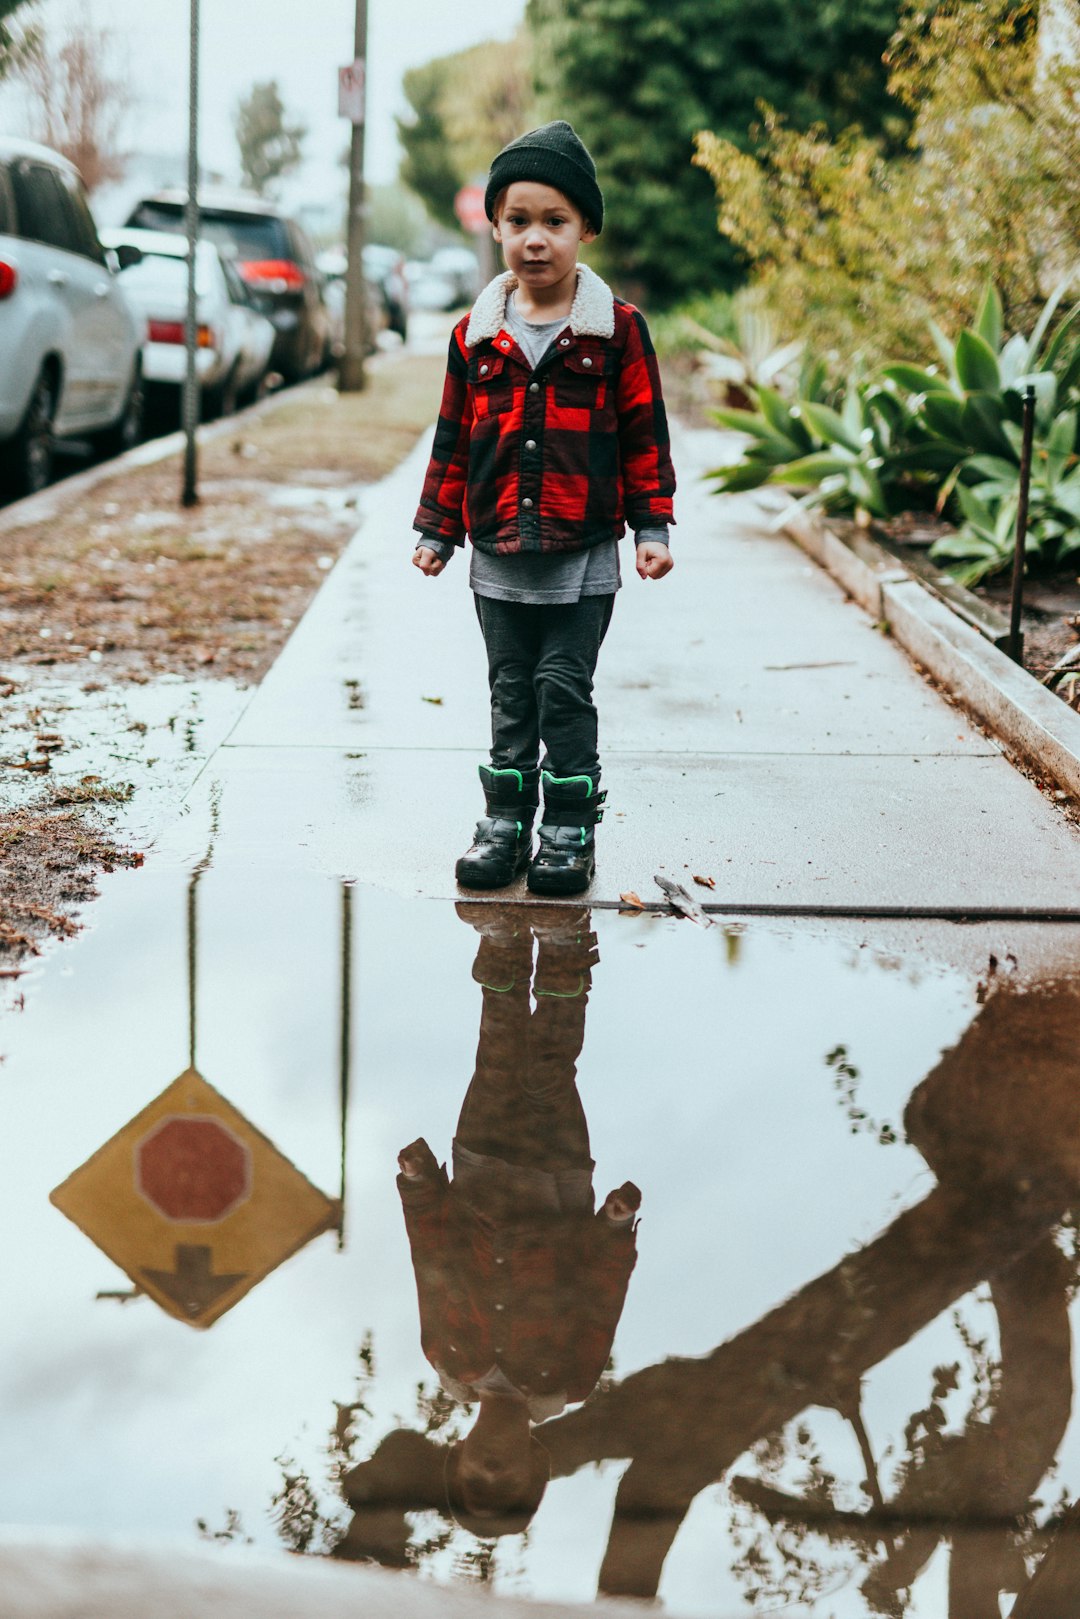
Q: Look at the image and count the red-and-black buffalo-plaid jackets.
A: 1